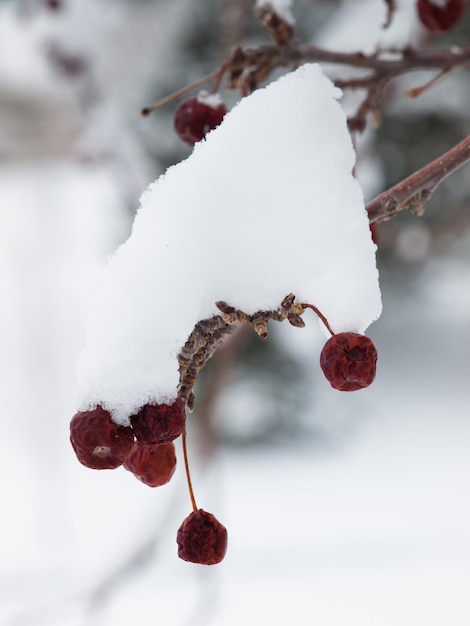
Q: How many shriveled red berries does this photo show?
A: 5